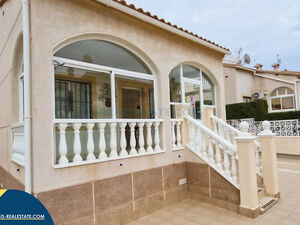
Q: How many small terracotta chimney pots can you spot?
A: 2